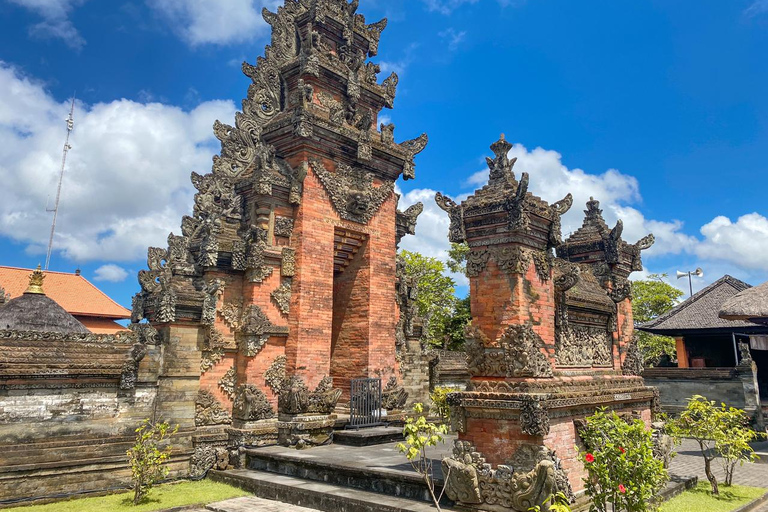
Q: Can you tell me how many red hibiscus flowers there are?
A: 3